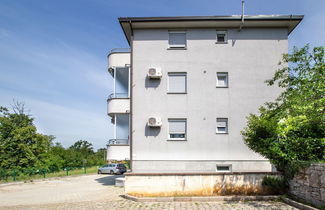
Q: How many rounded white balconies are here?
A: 3